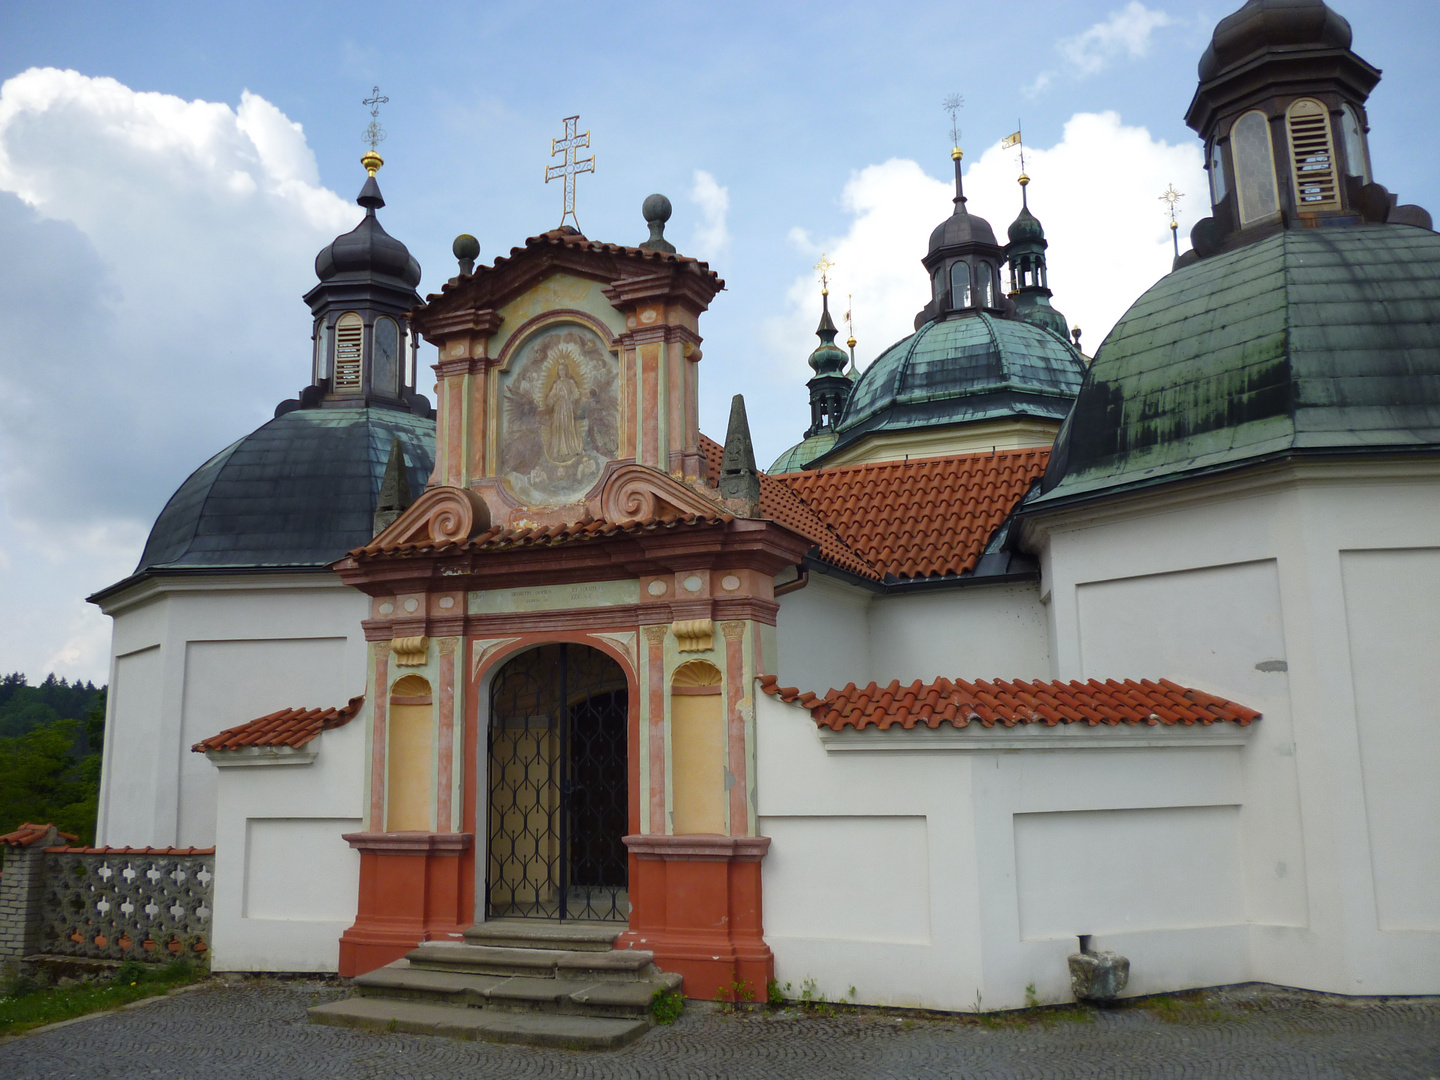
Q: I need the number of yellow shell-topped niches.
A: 2